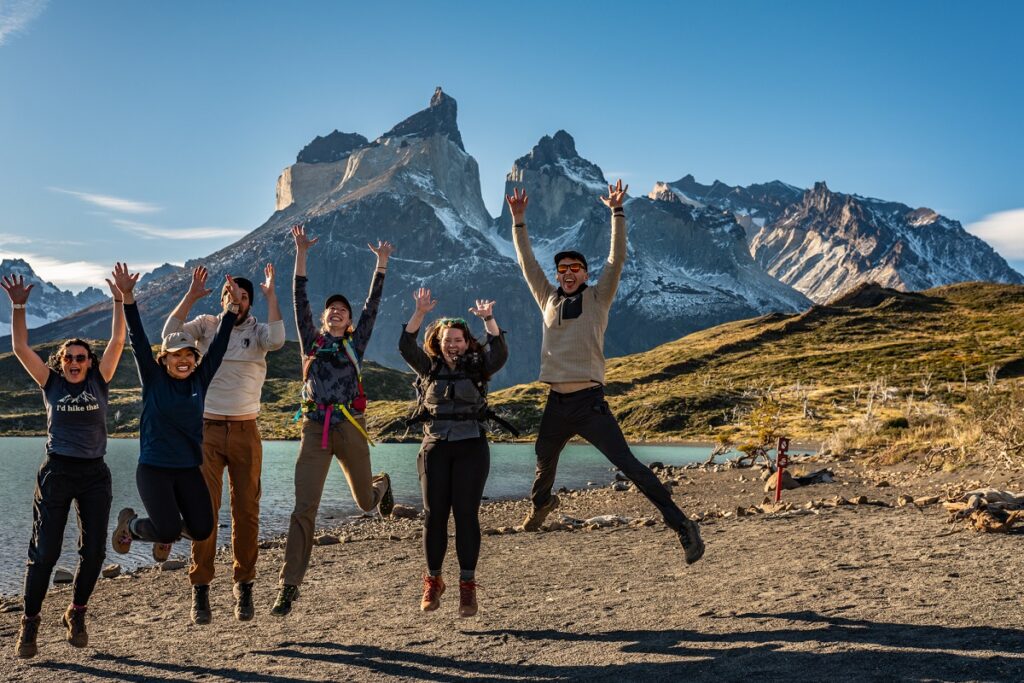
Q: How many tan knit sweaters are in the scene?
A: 1